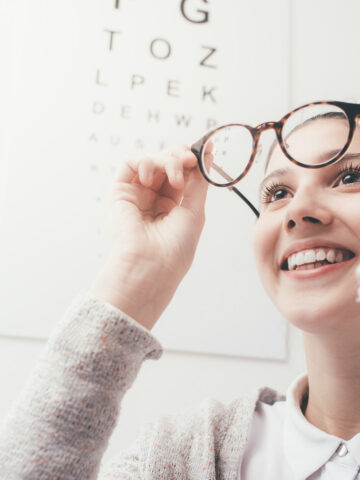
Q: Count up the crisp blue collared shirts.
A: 0